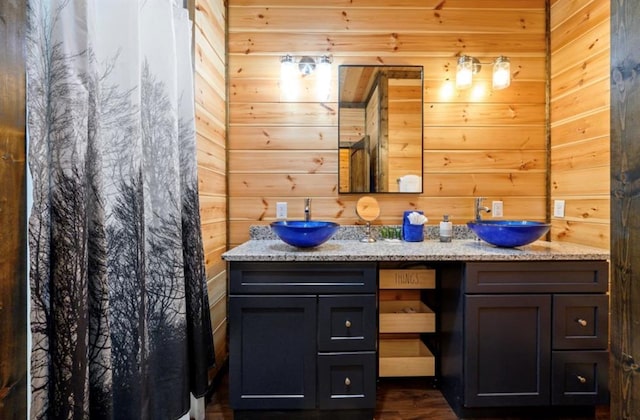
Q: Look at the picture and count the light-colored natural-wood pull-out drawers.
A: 3